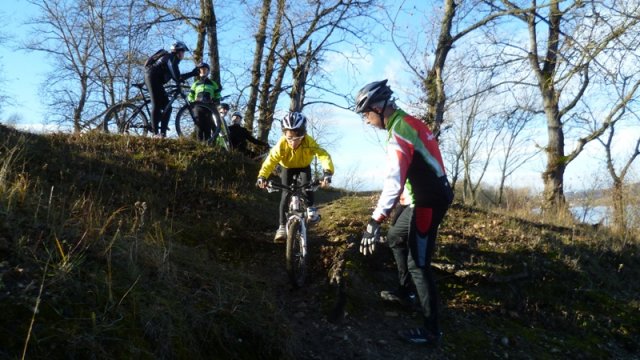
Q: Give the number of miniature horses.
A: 0